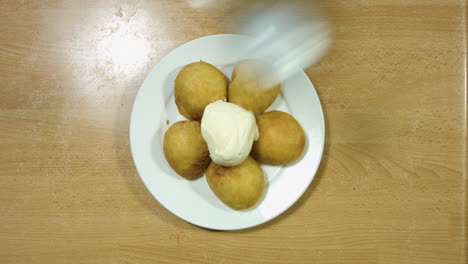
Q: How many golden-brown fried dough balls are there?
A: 5